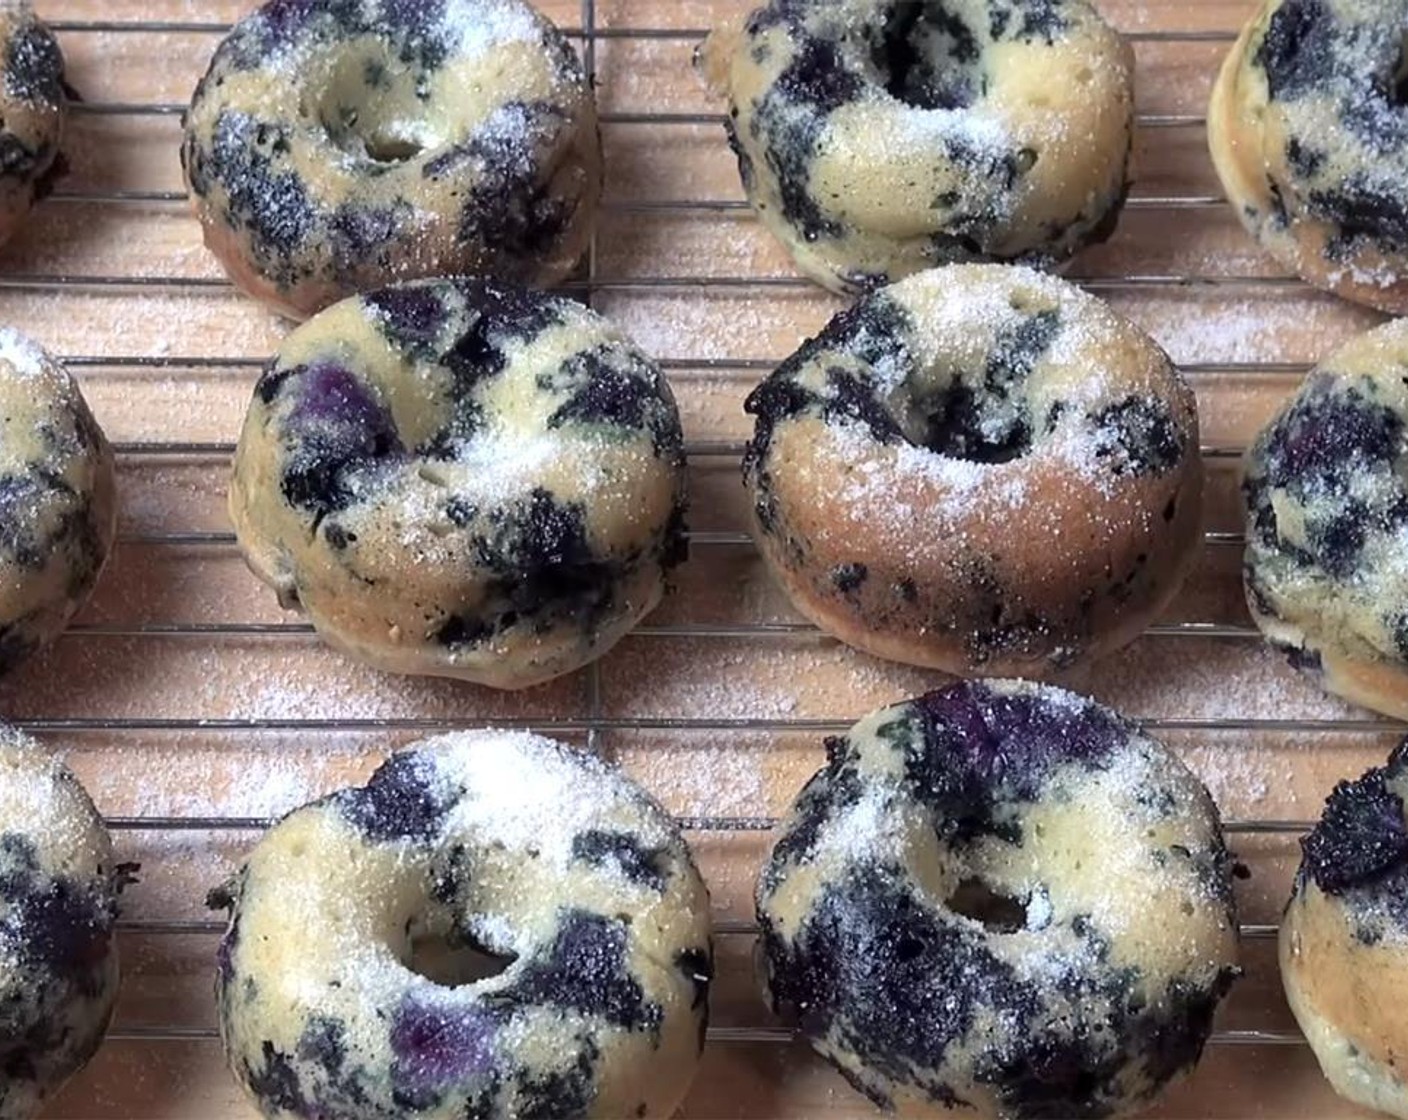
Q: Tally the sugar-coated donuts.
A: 12